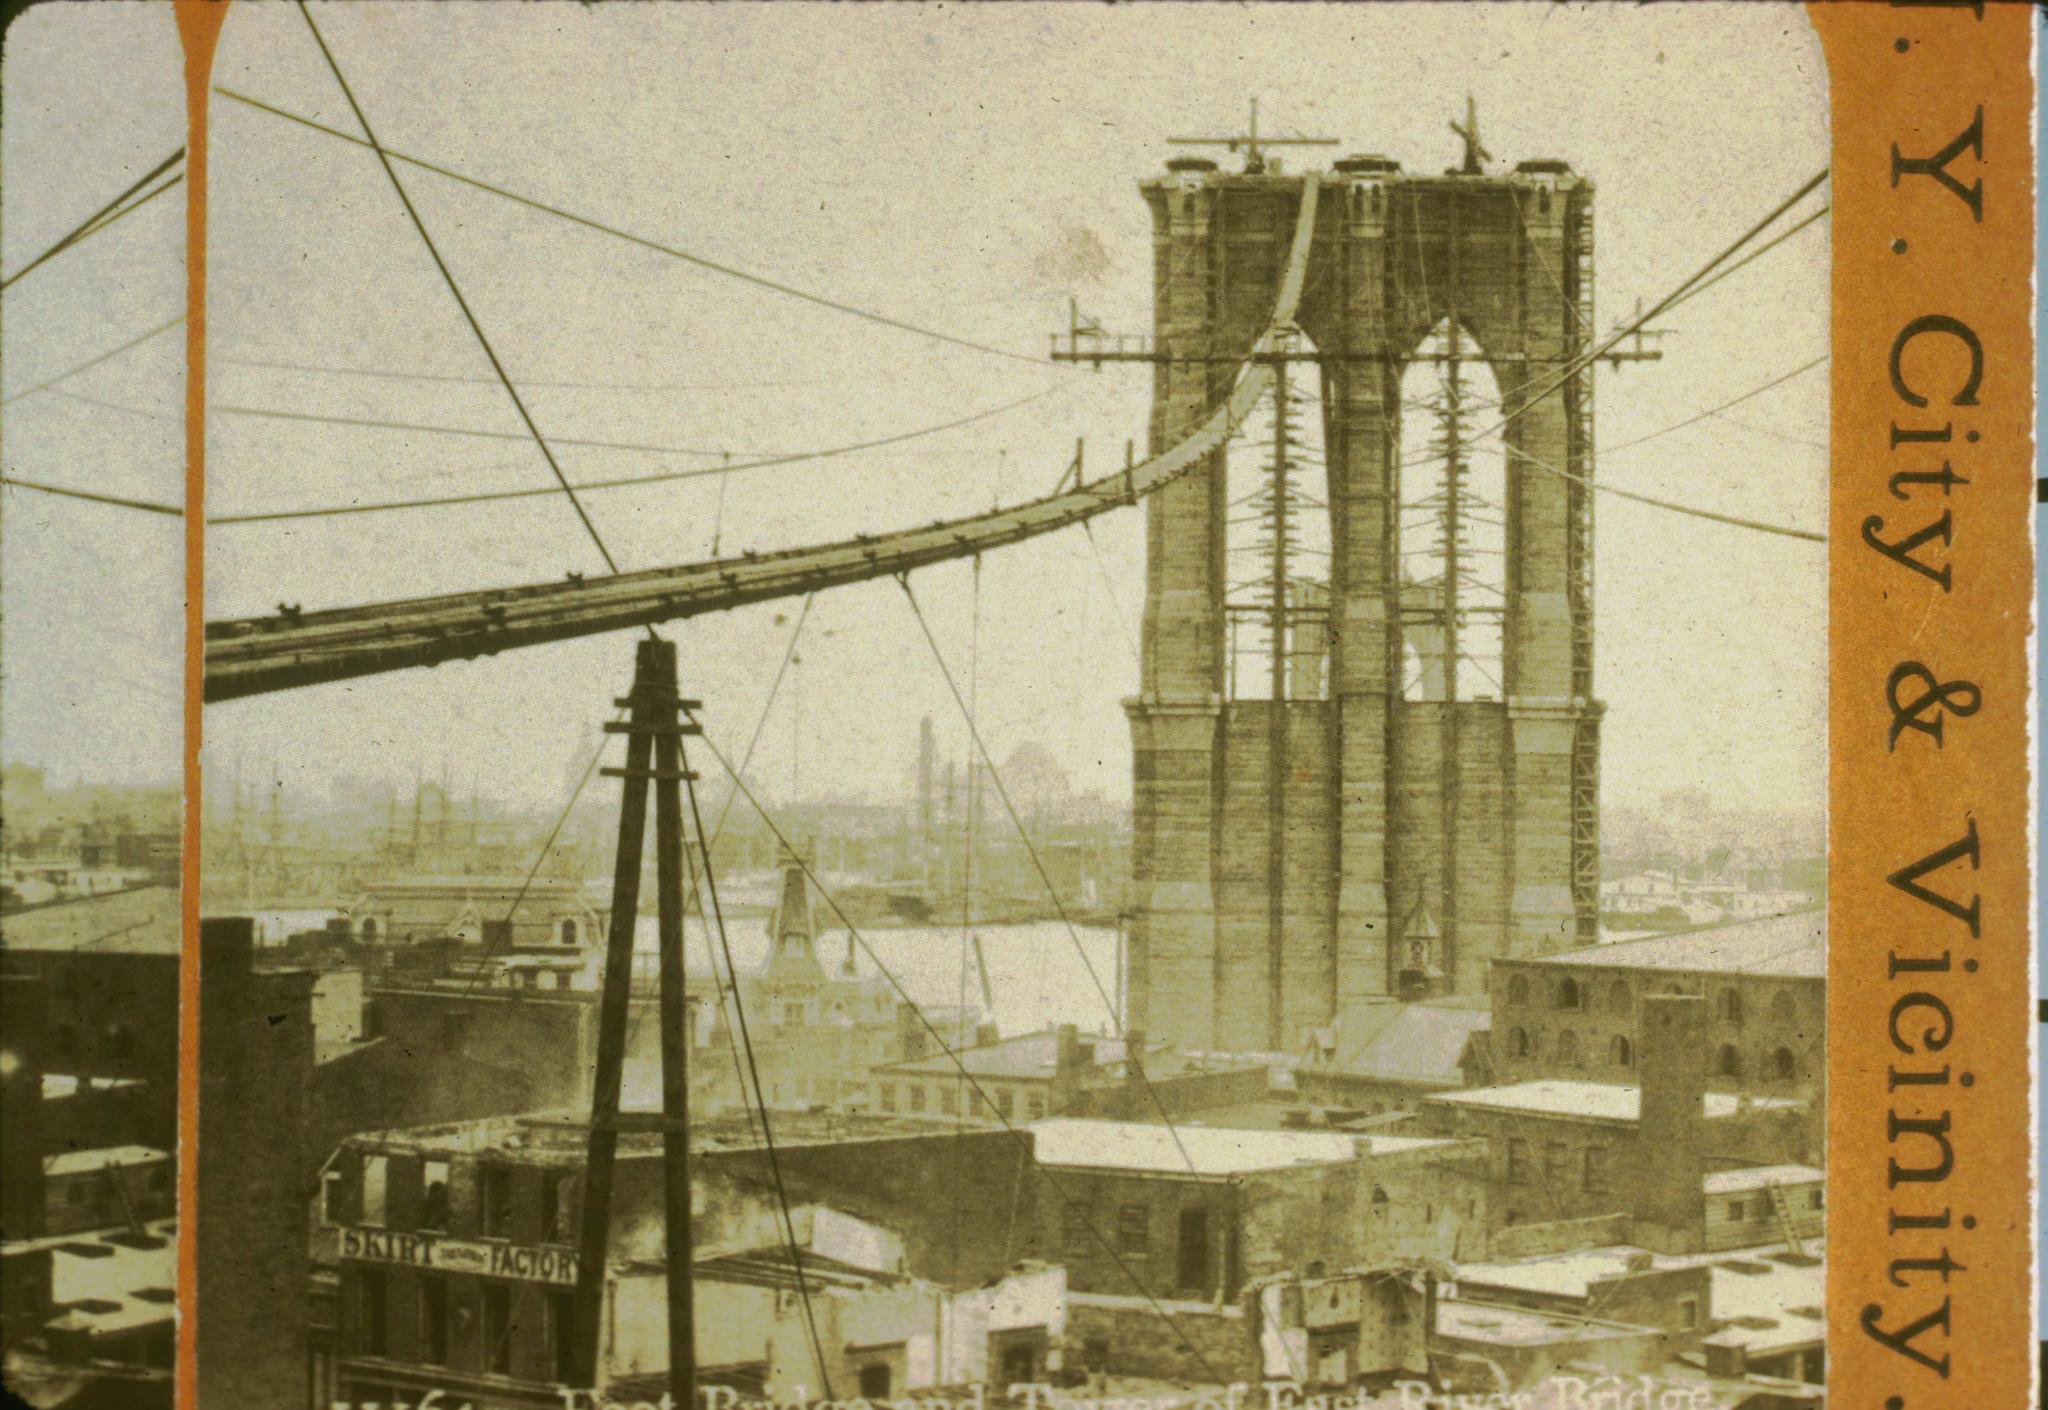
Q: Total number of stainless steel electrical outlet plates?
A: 0